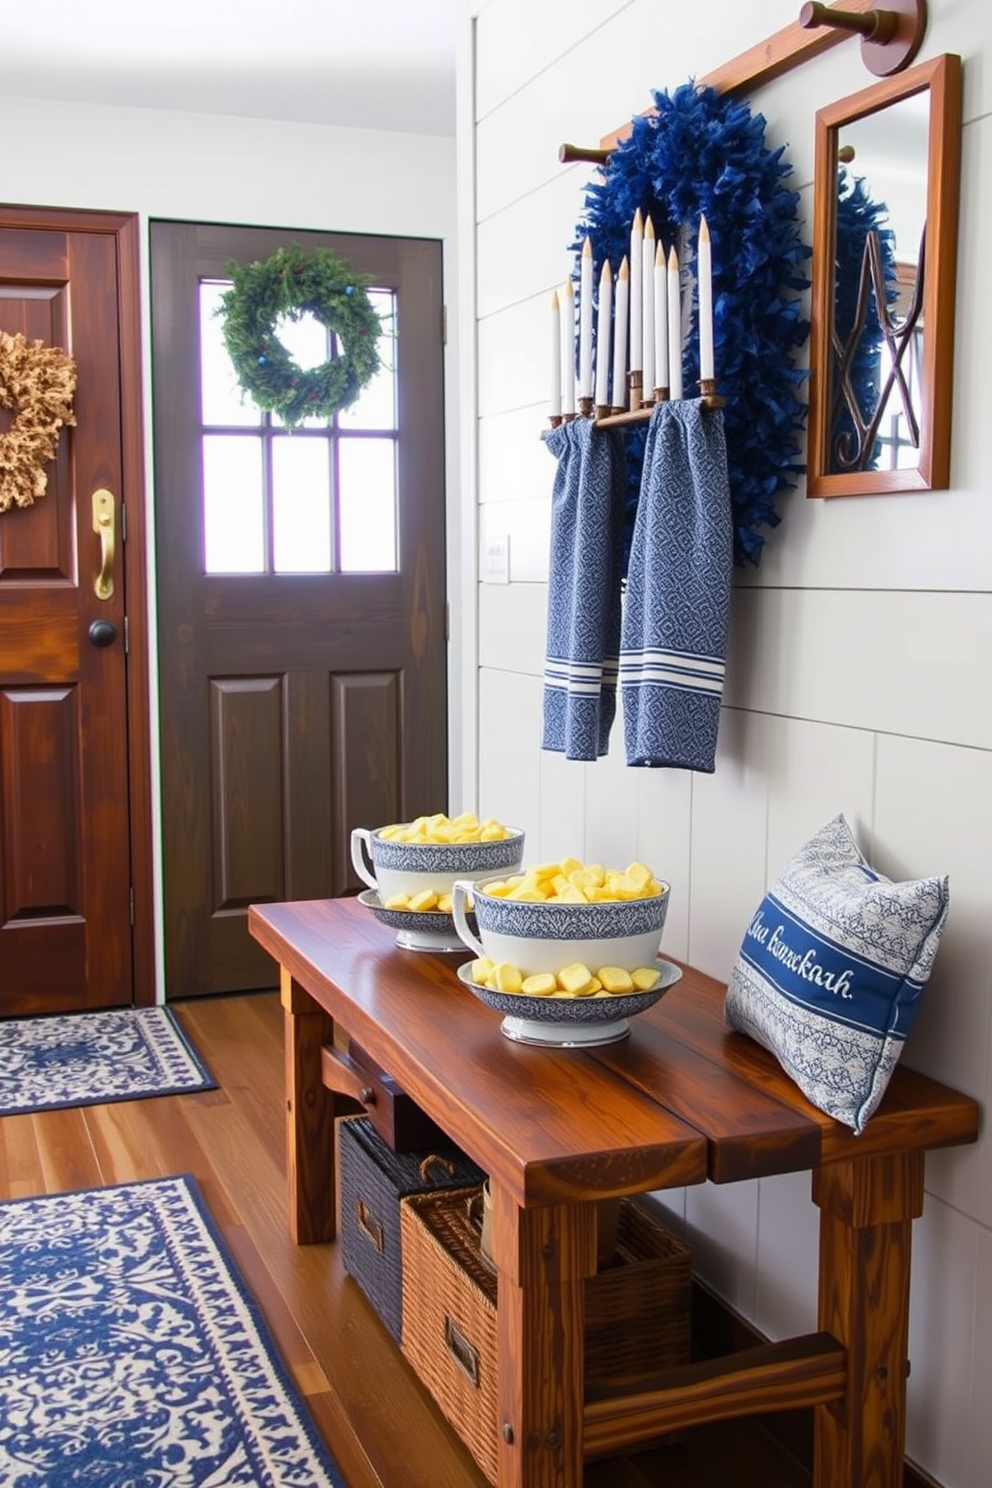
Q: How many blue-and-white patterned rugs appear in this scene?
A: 2